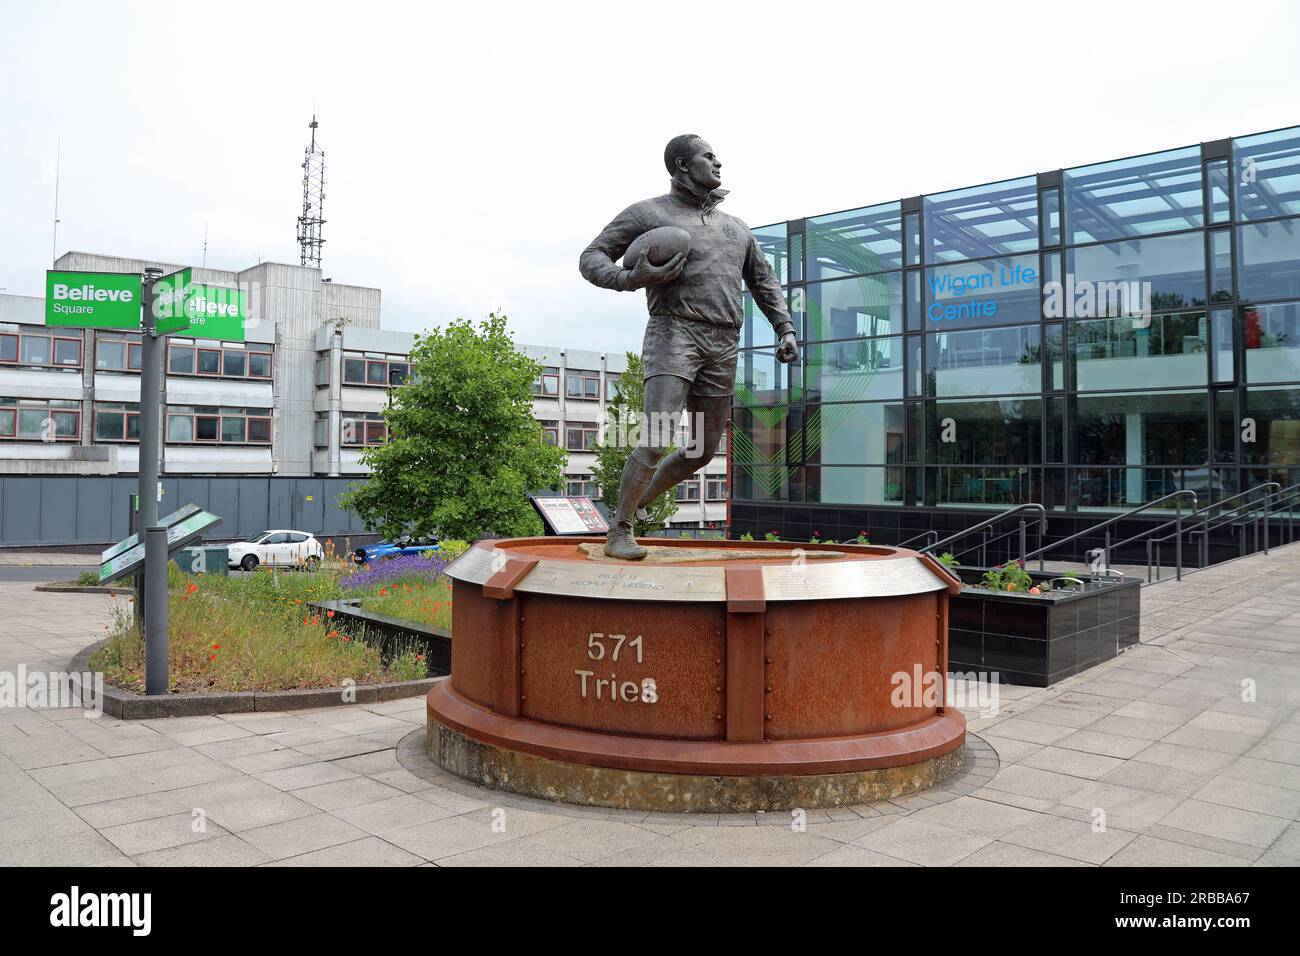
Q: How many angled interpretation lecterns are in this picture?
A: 2